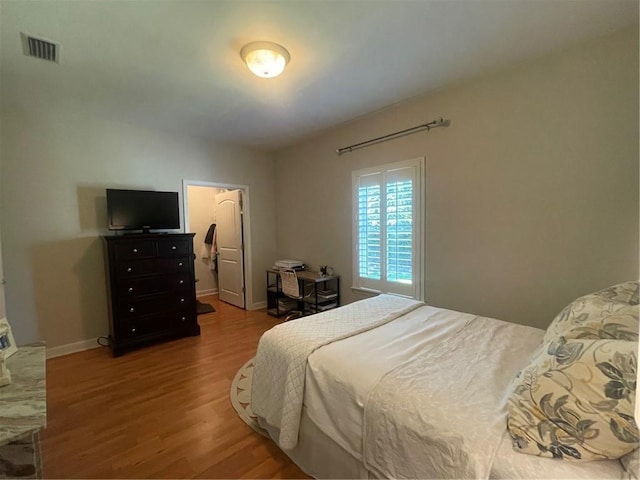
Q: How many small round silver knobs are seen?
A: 10